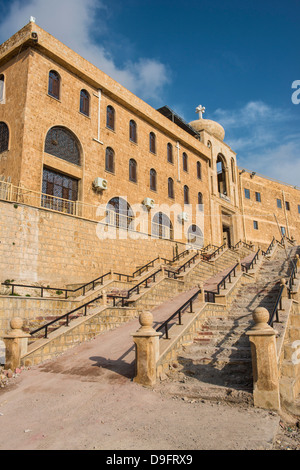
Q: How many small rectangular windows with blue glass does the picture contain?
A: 7